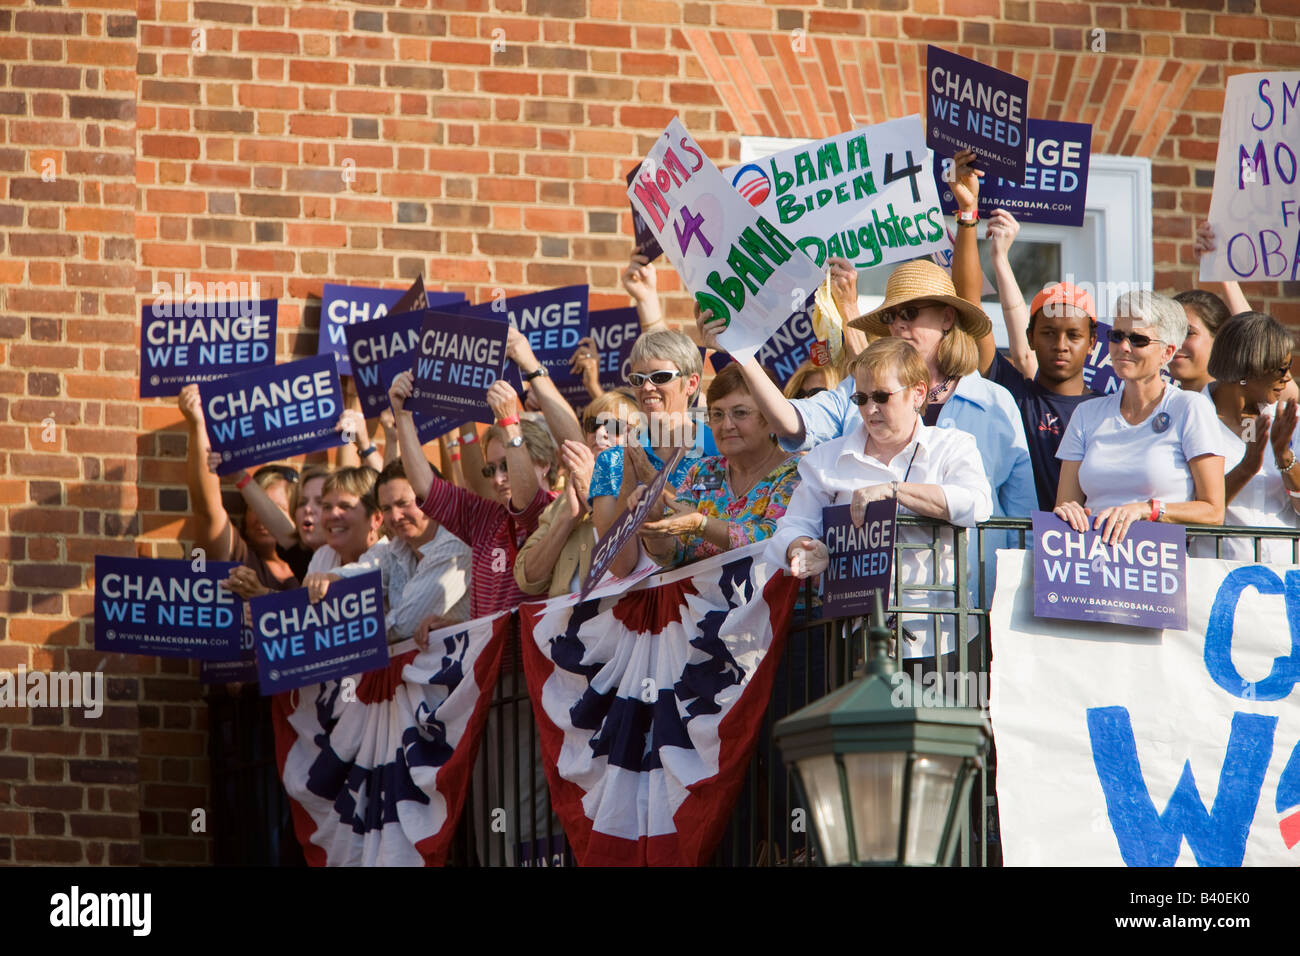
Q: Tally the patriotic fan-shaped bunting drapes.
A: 2